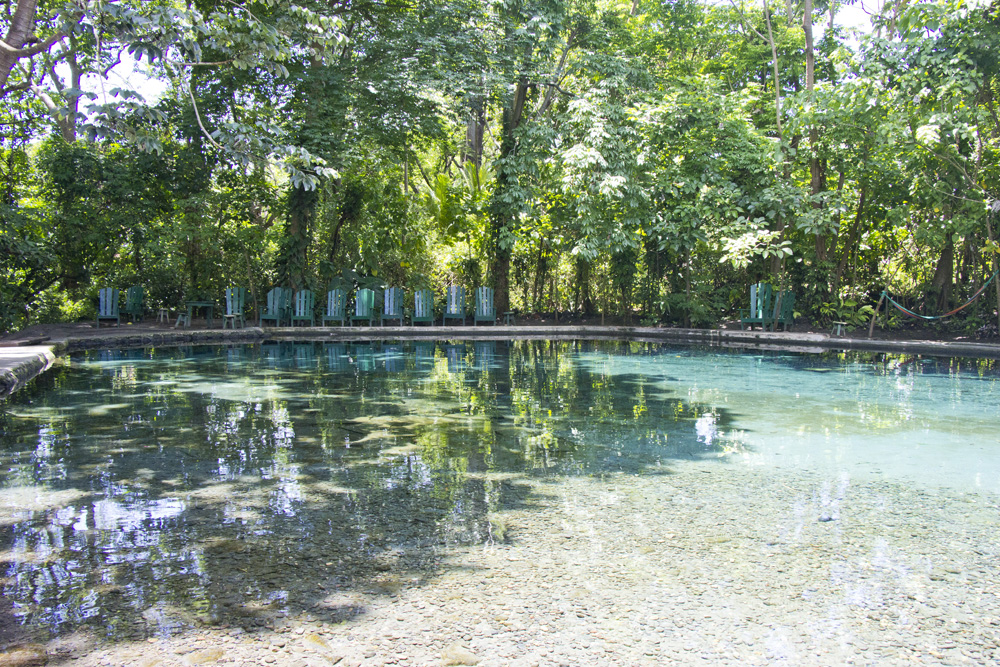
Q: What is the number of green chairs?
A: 13